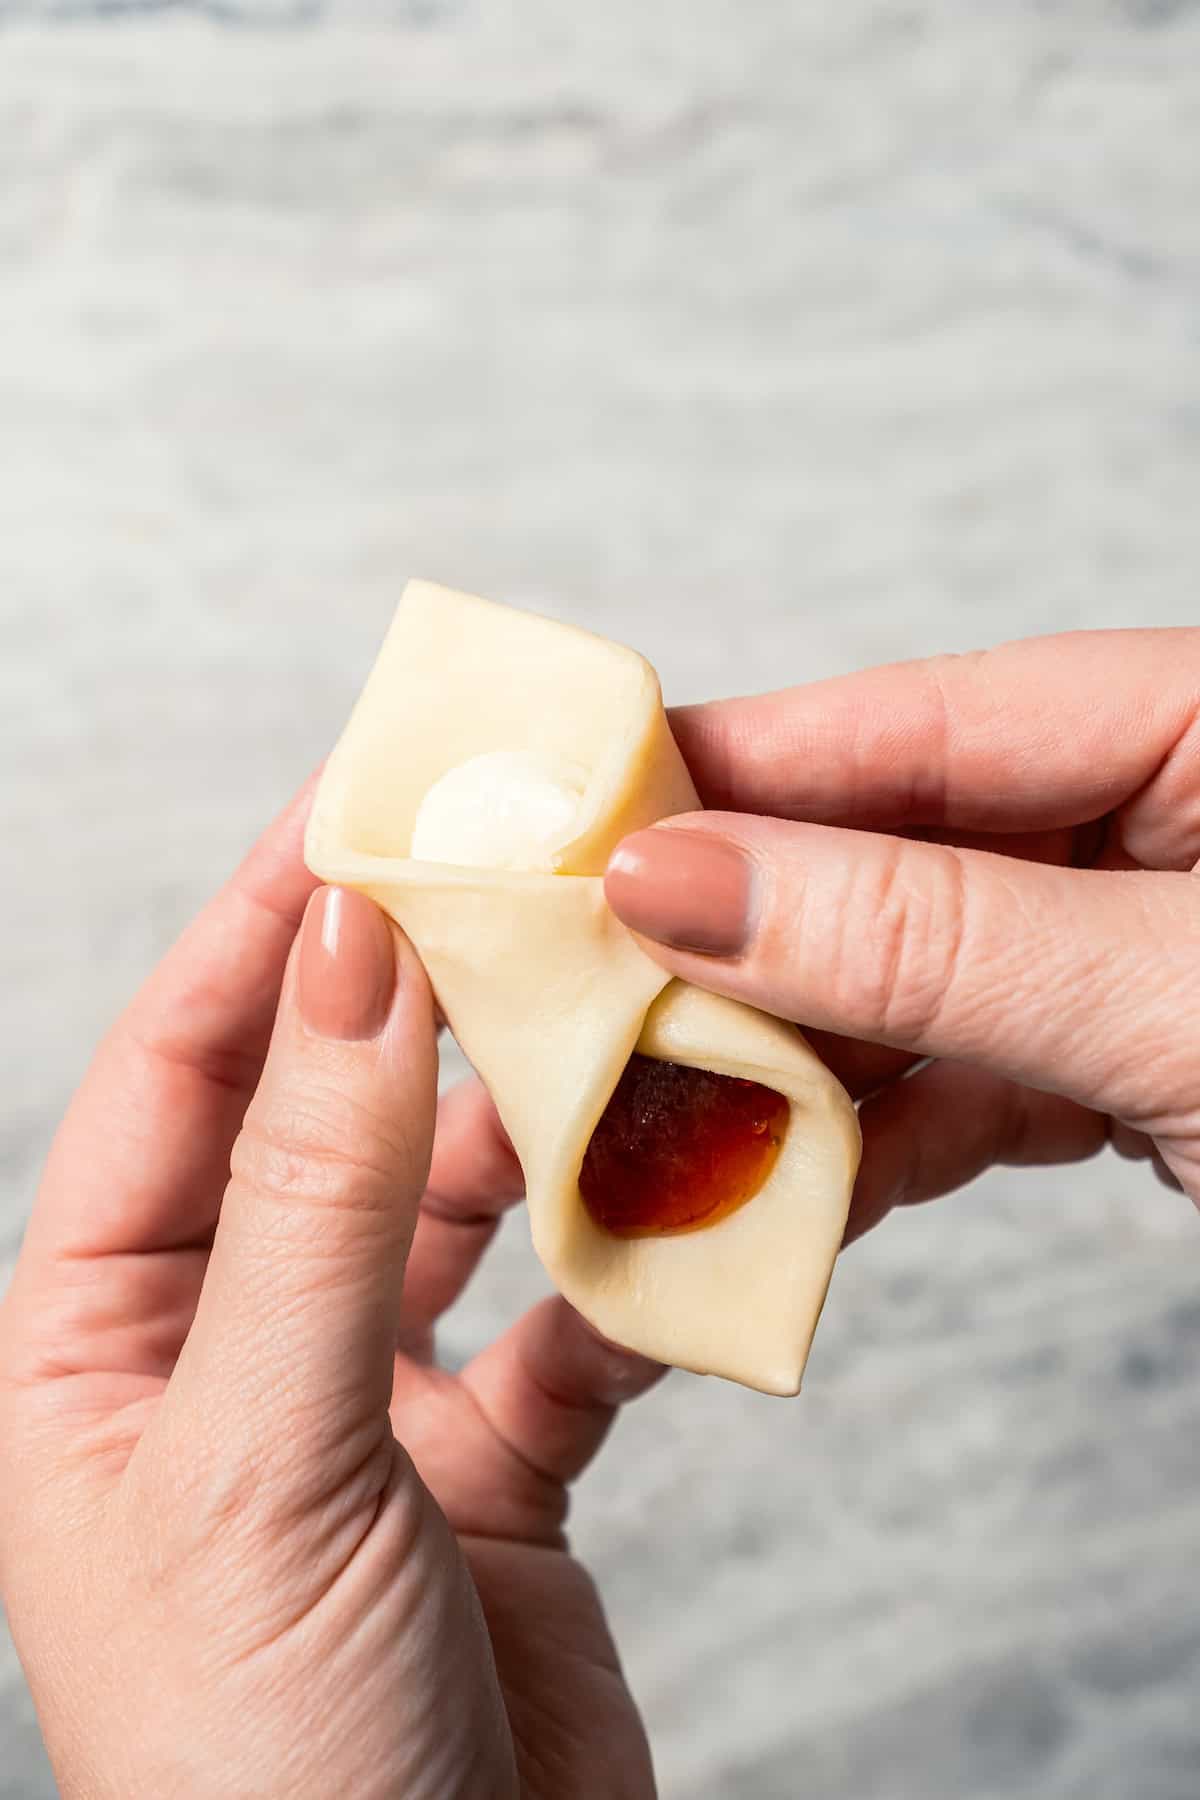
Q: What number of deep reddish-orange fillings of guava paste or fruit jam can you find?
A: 1